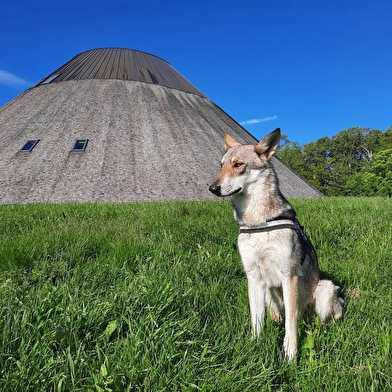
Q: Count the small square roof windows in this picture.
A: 2